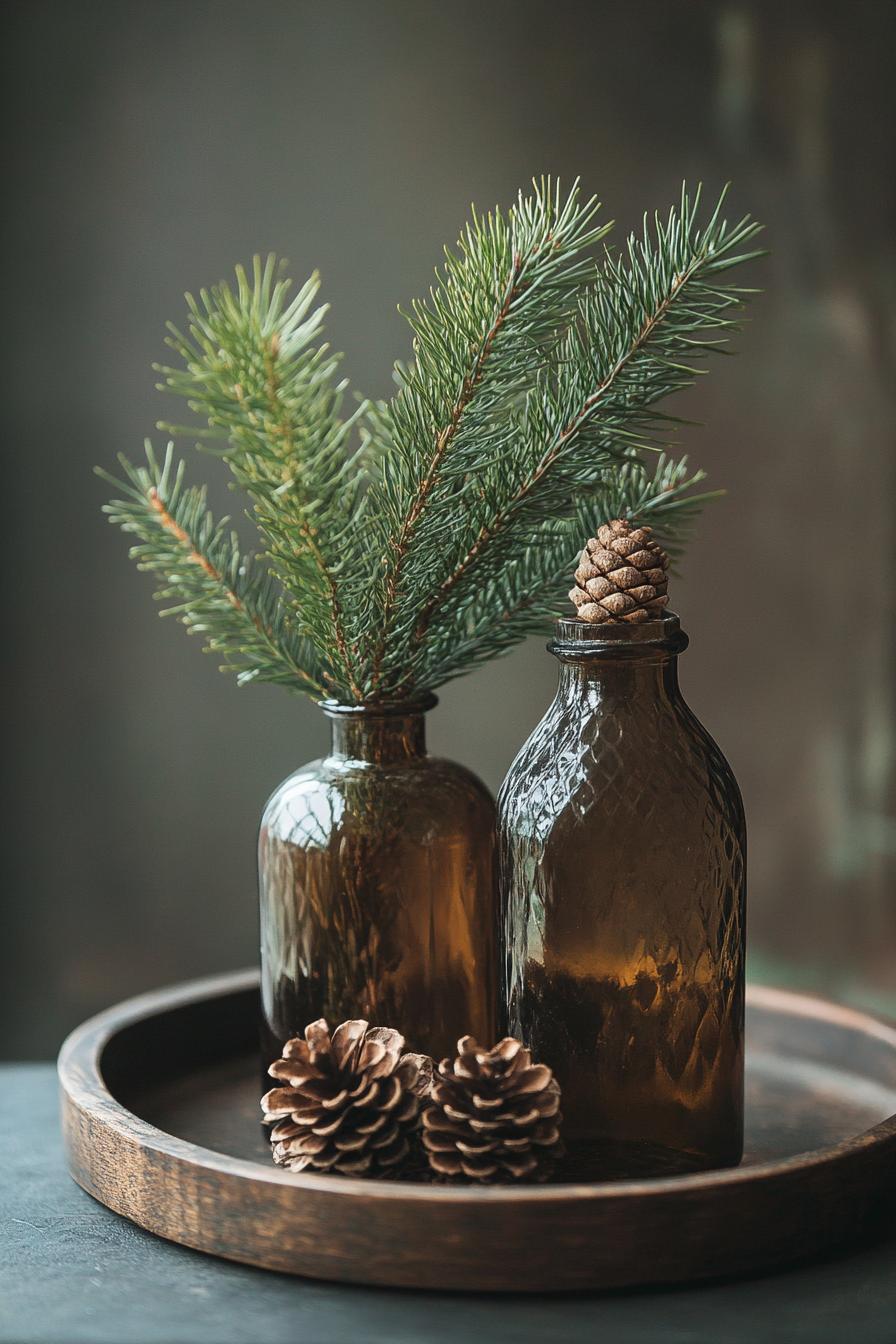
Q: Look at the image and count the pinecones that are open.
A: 2